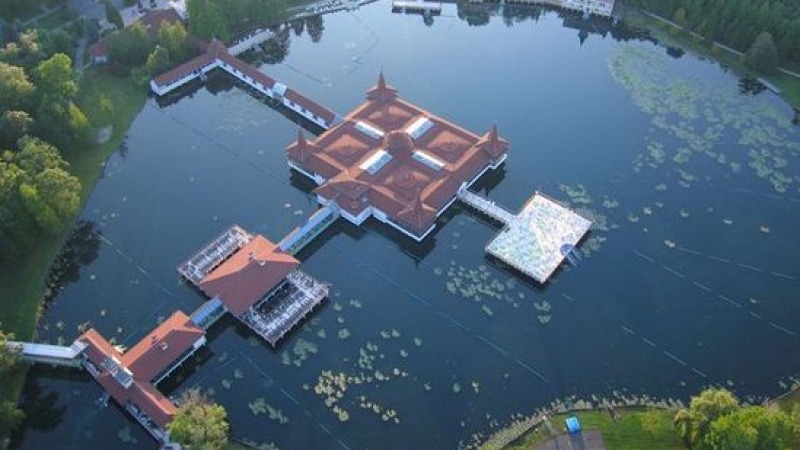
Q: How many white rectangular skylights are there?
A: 4